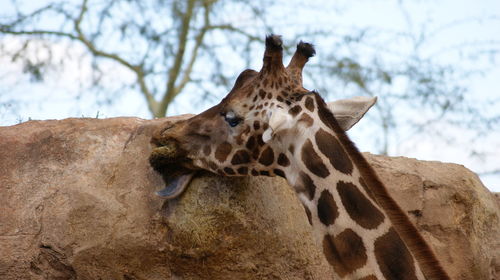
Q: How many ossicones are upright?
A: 2